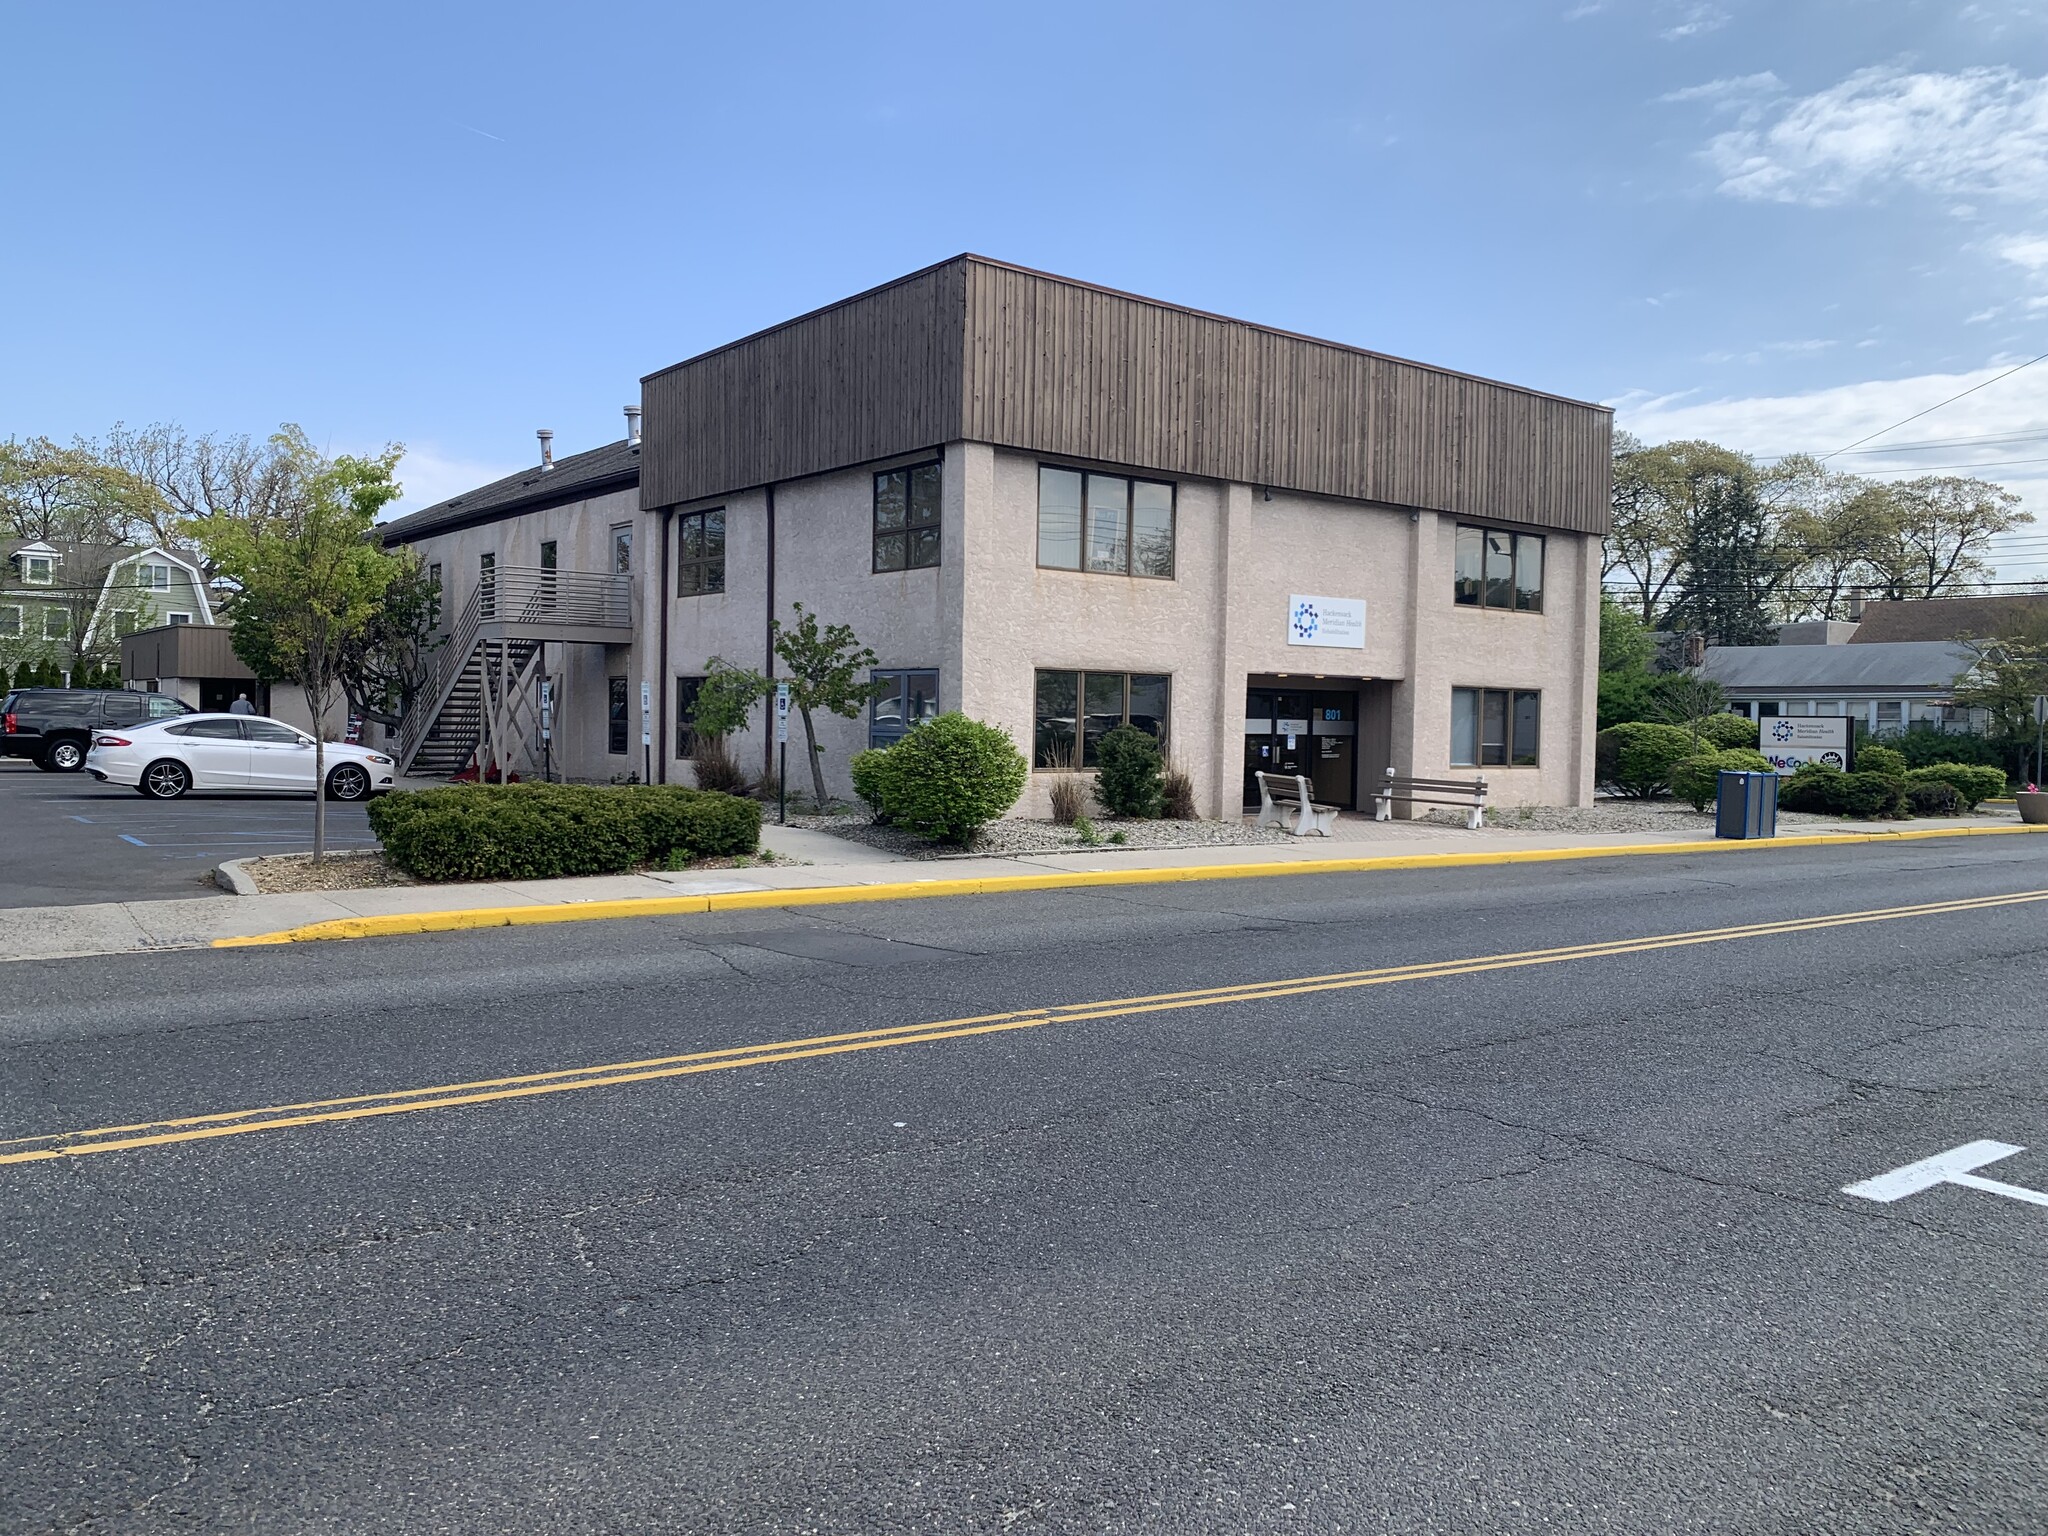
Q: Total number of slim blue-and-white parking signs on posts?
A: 3